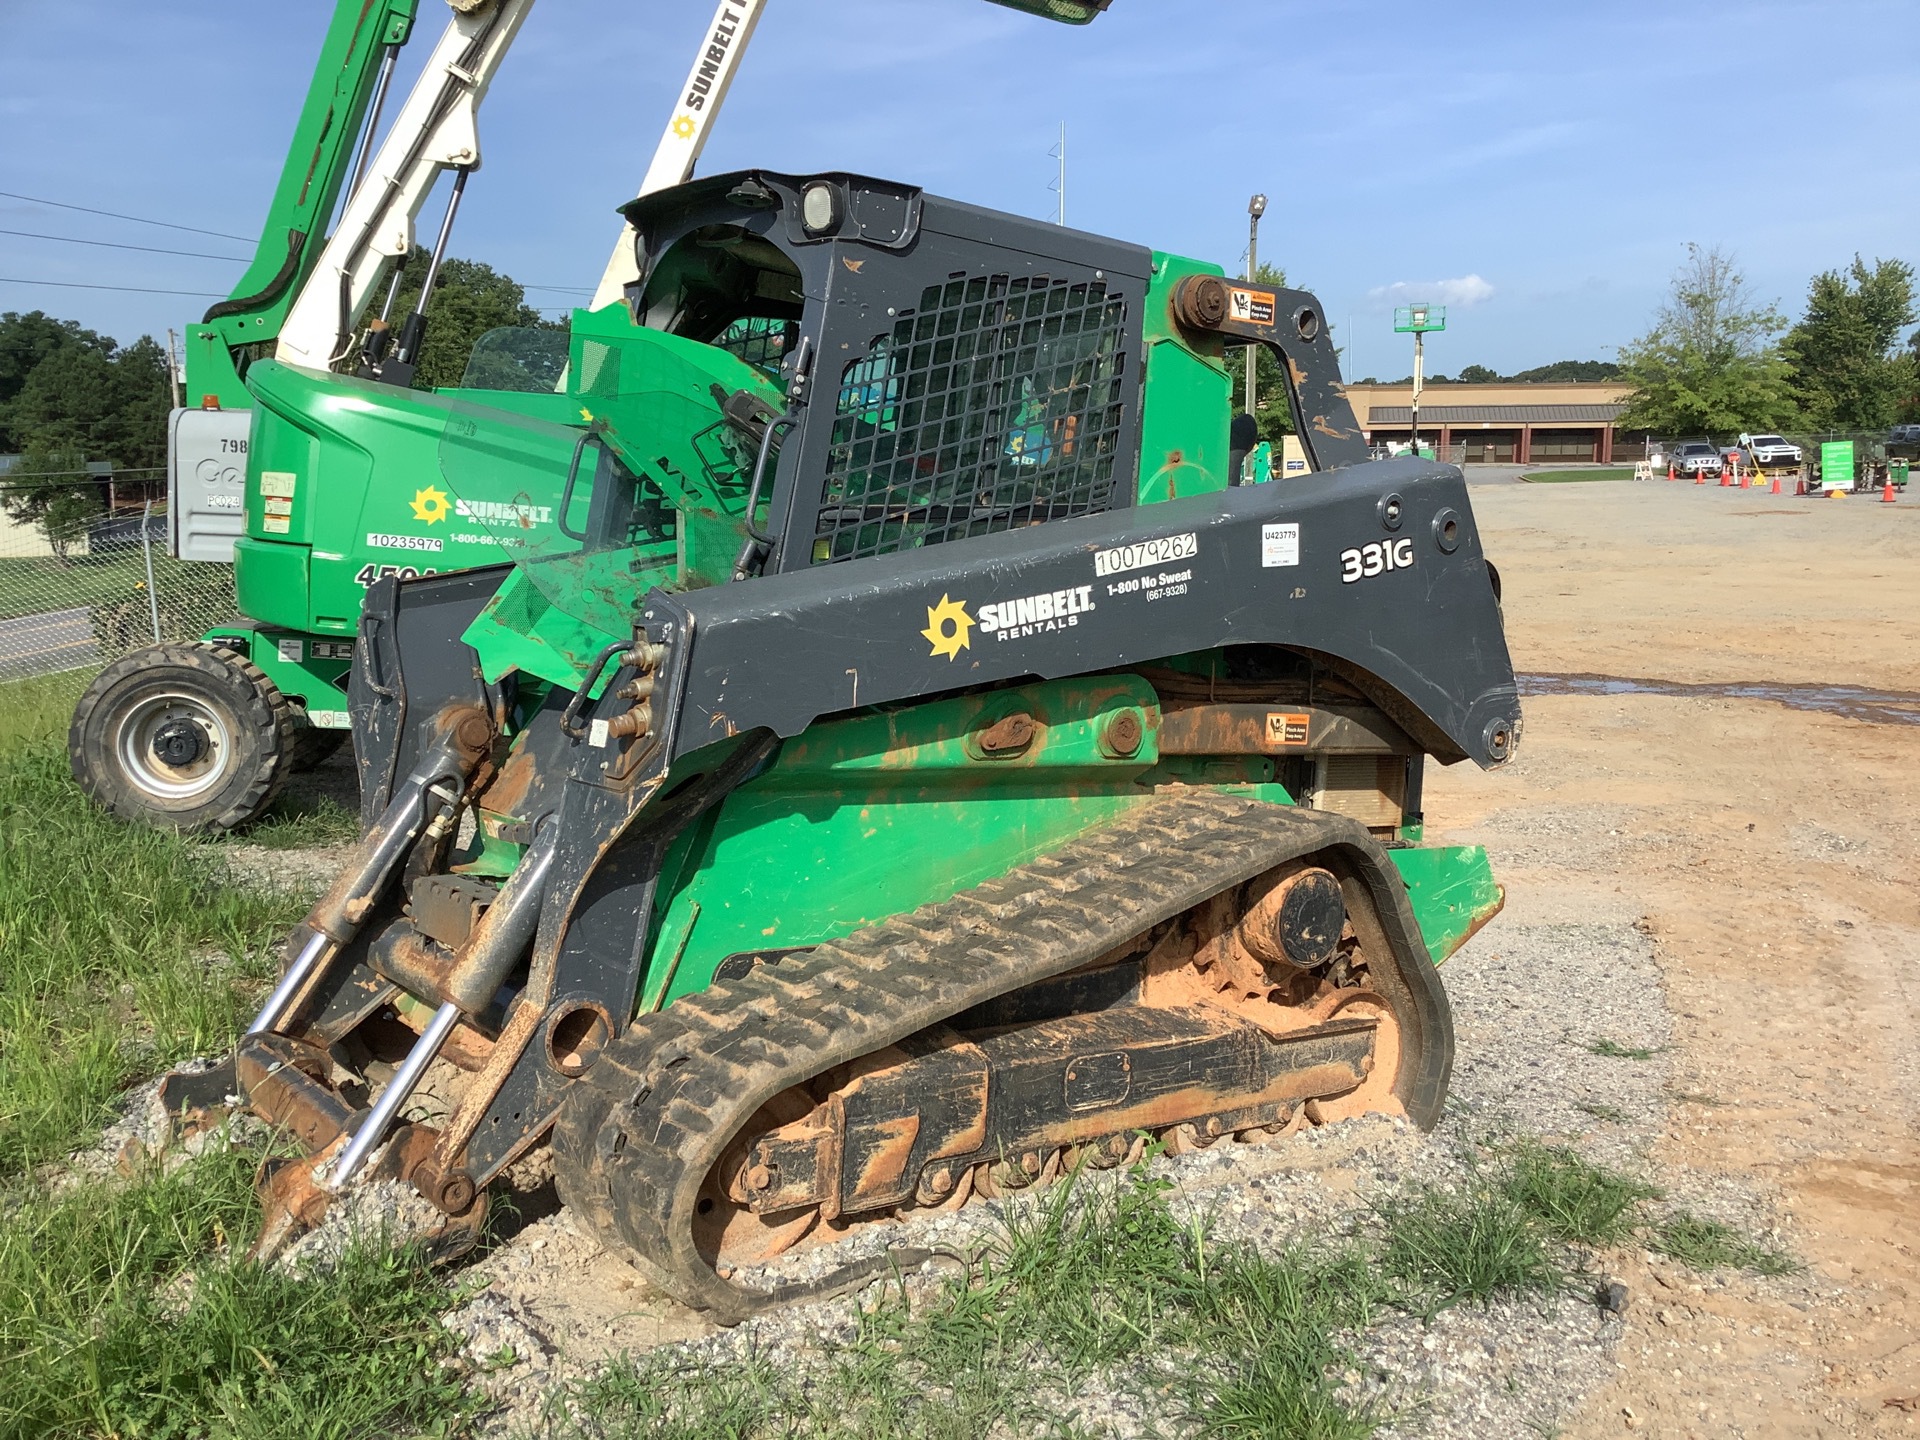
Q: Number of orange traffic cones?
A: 8